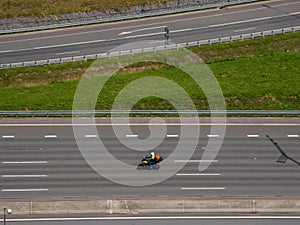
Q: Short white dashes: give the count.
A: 8